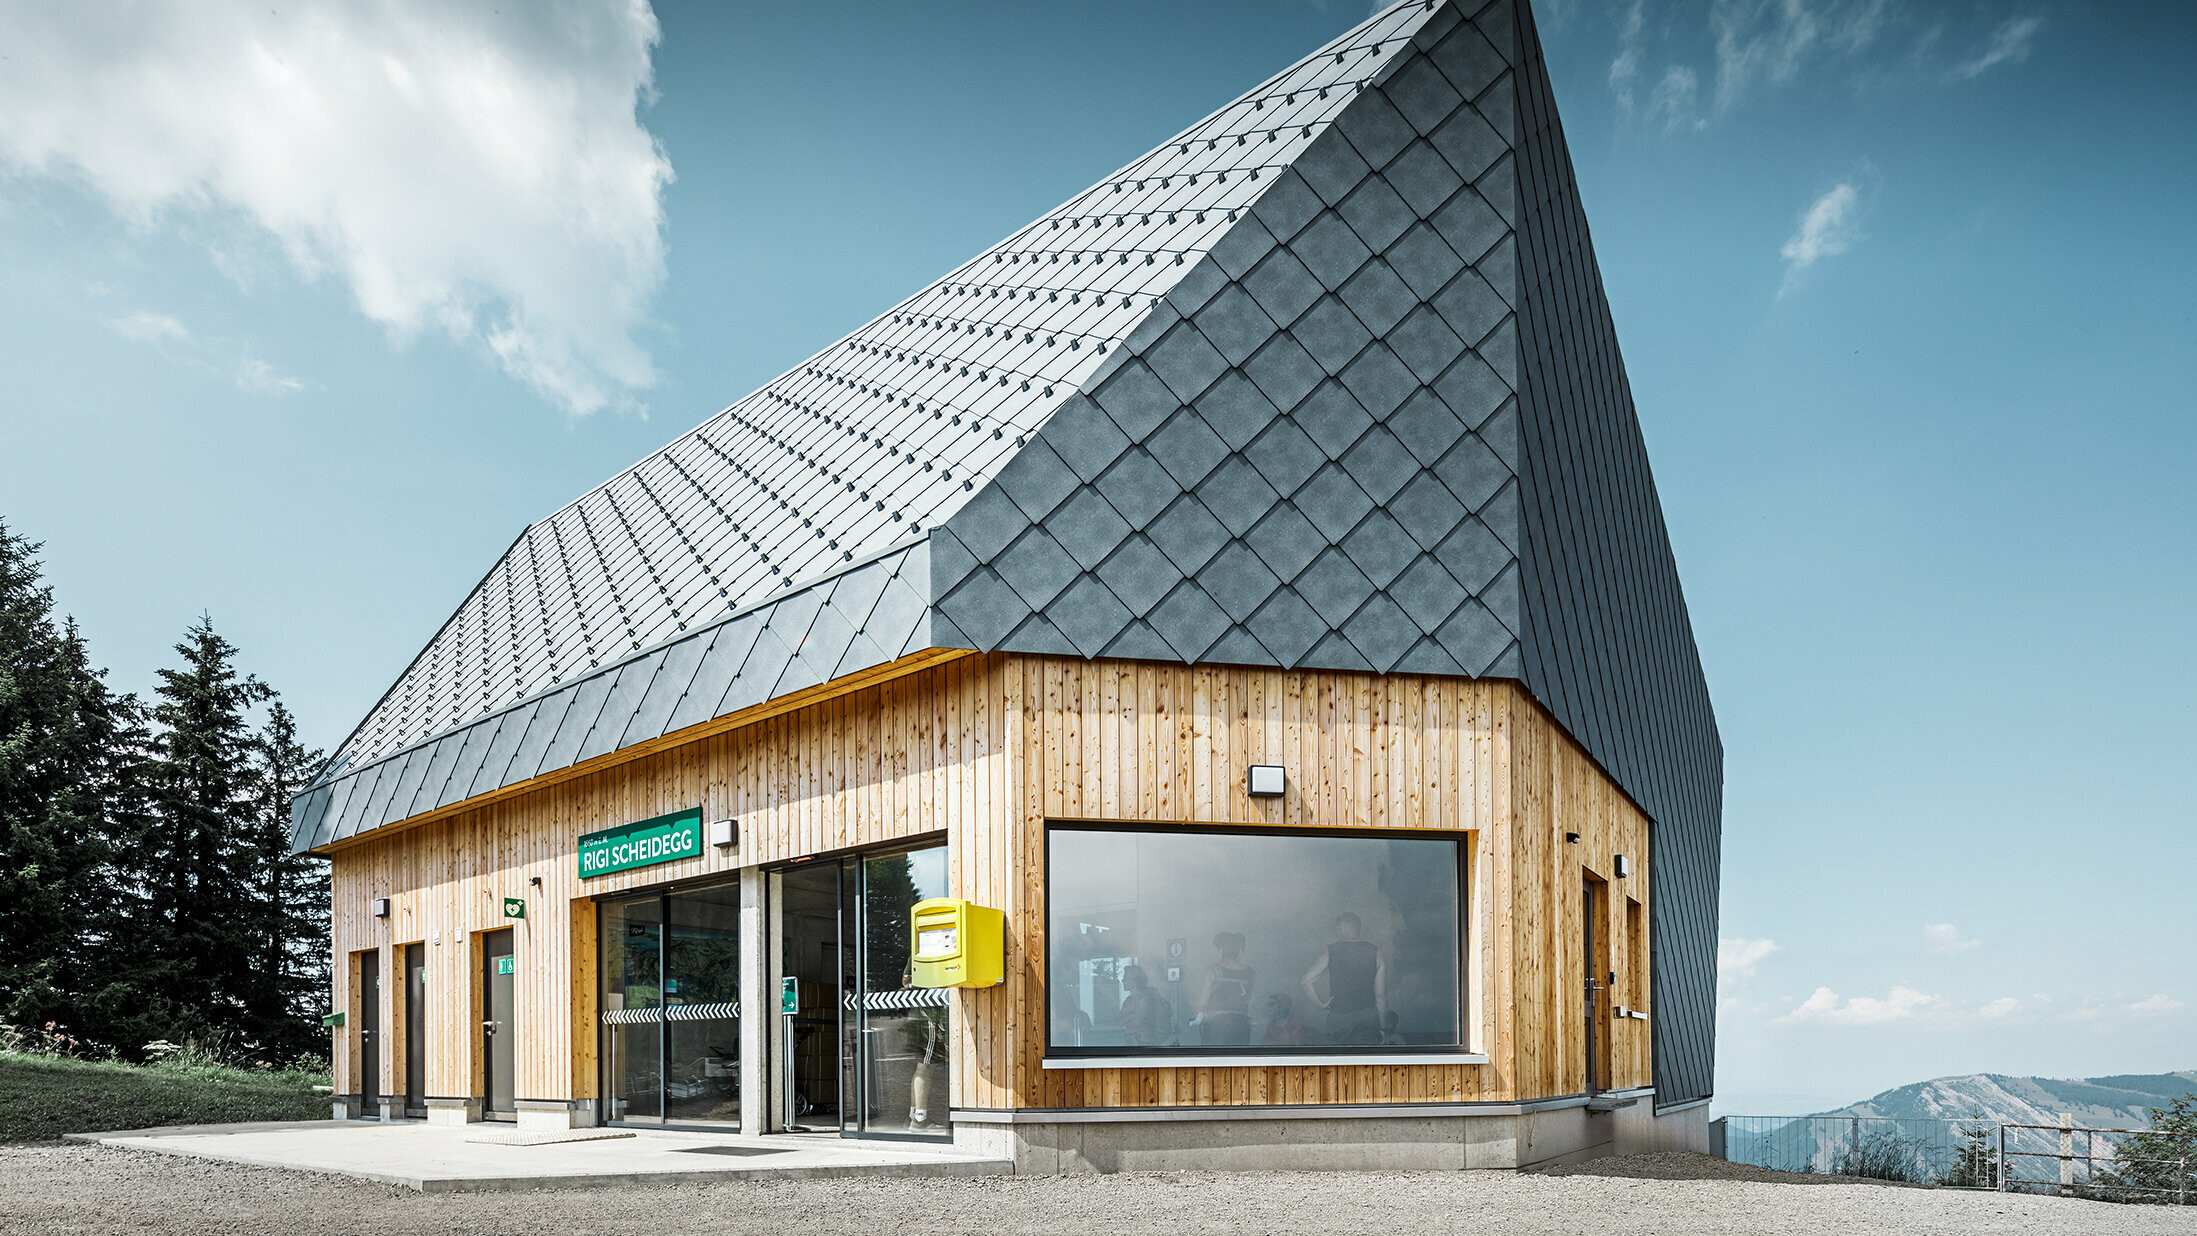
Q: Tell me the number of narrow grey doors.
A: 3